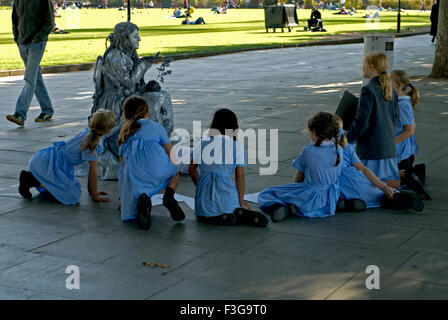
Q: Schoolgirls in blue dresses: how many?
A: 7